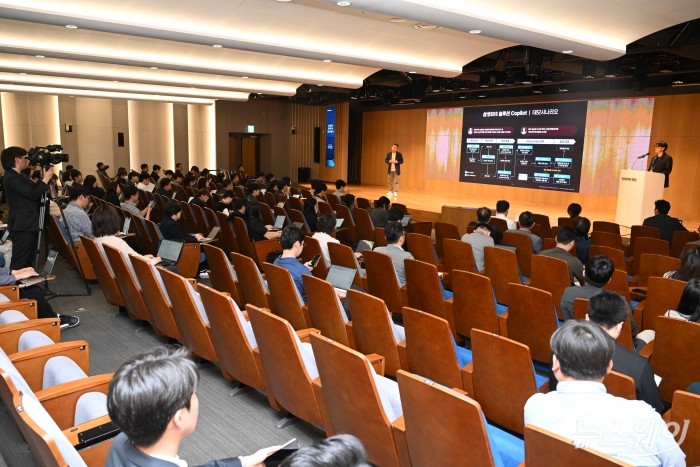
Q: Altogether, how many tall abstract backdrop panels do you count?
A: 2